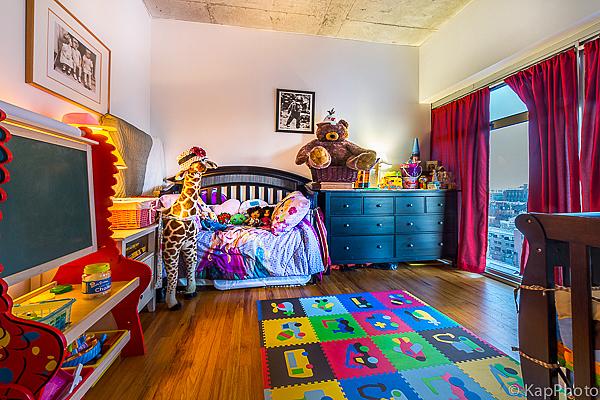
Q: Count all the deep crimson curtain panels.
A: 3